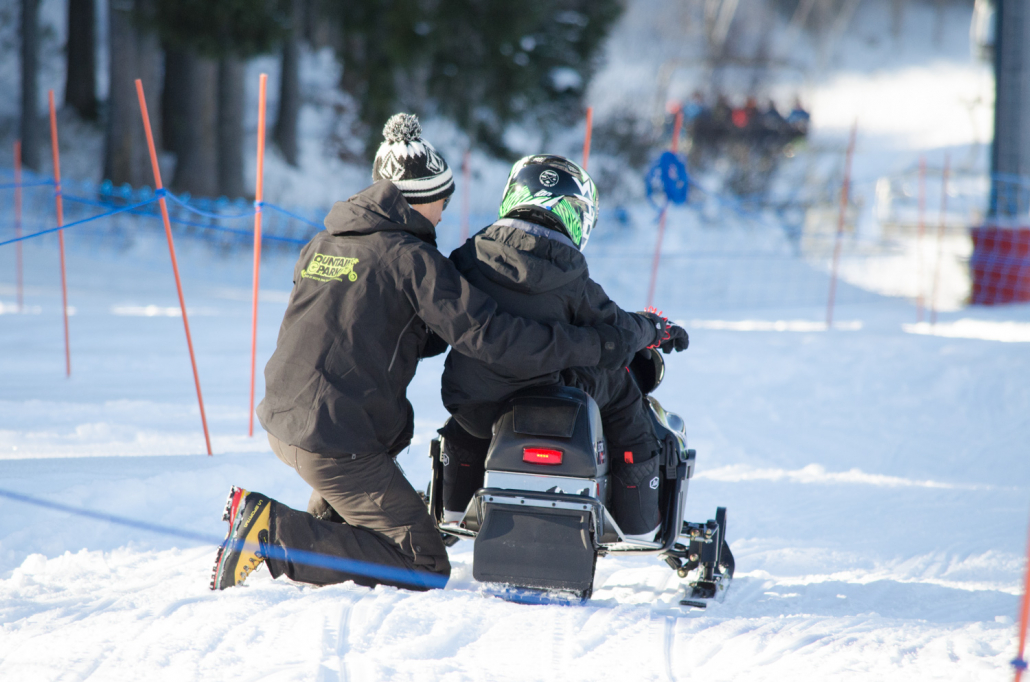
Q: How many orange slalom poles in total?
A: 11